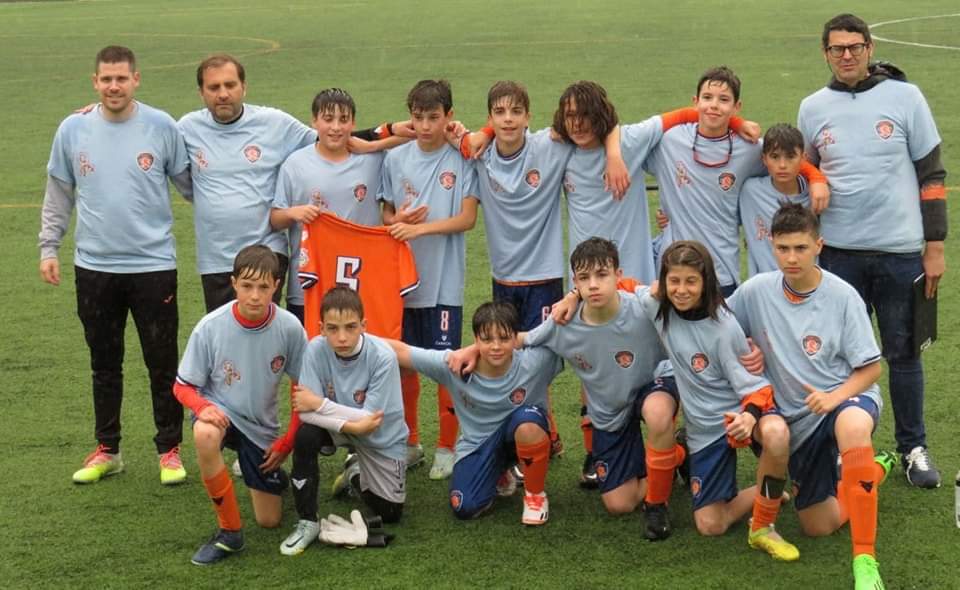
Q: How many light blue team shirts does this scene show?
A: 15